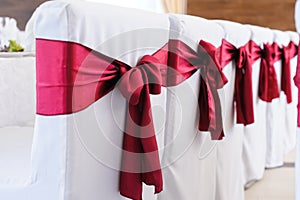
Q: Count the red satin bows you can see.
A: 5